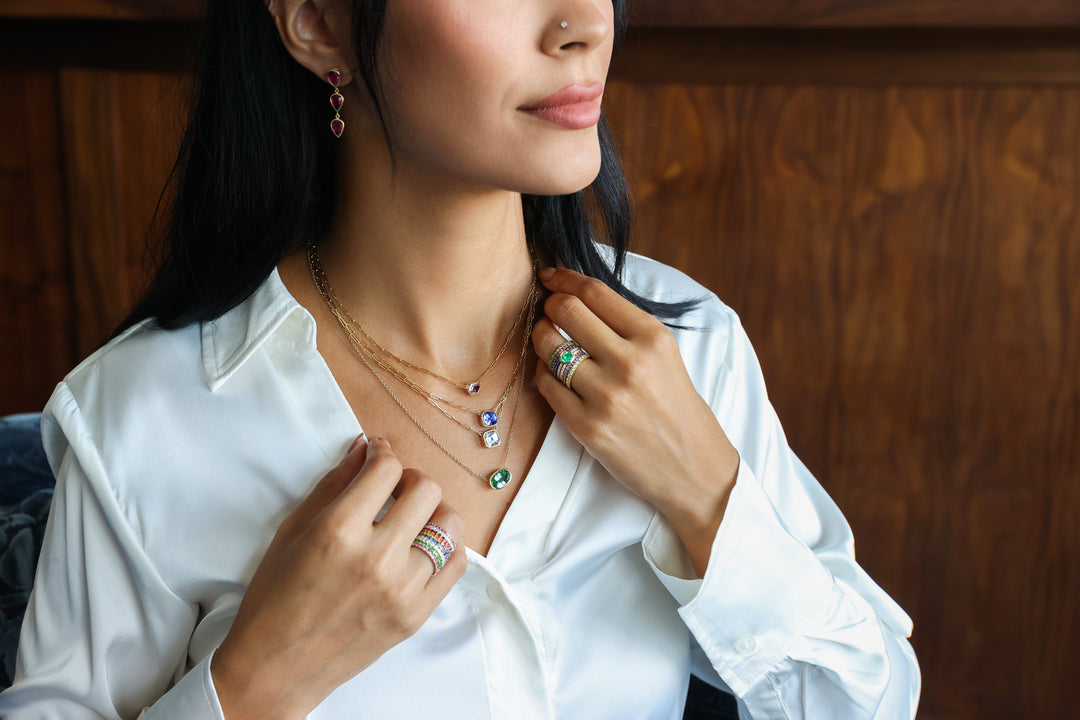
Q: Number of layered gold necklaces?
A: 4